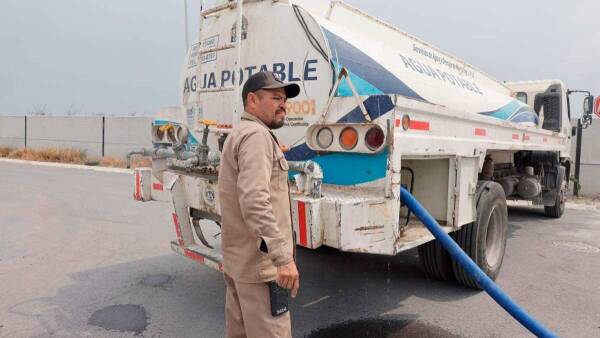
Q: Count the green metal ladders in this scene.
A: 0